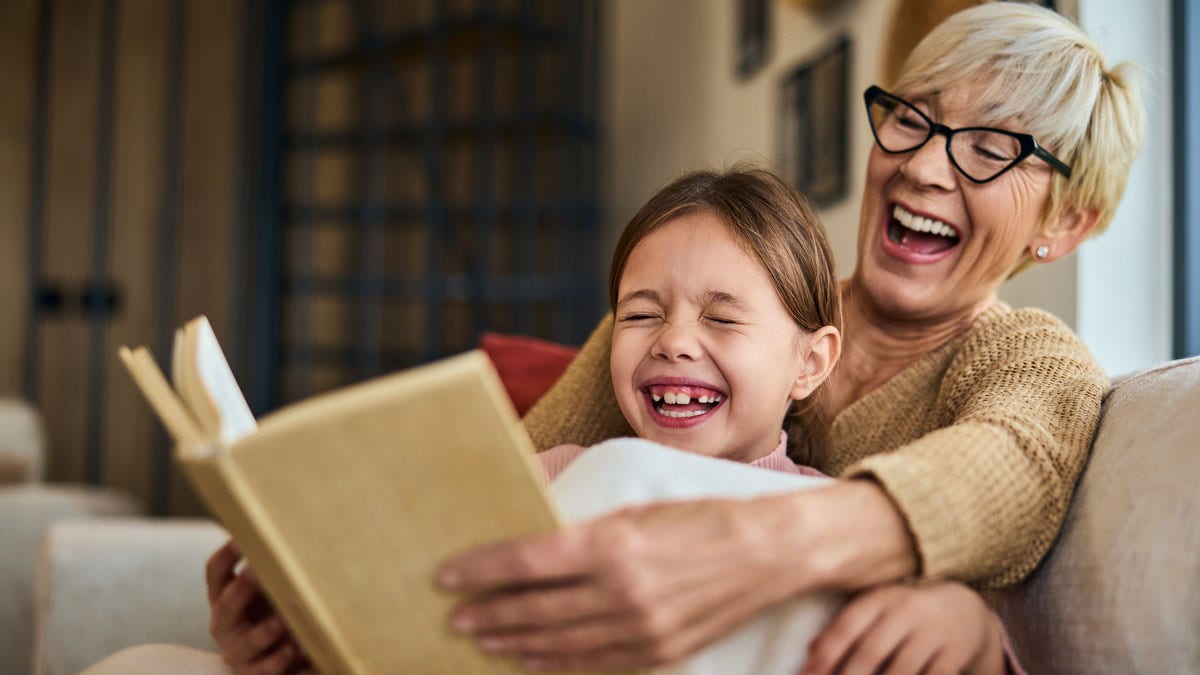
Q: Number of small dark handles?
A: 2